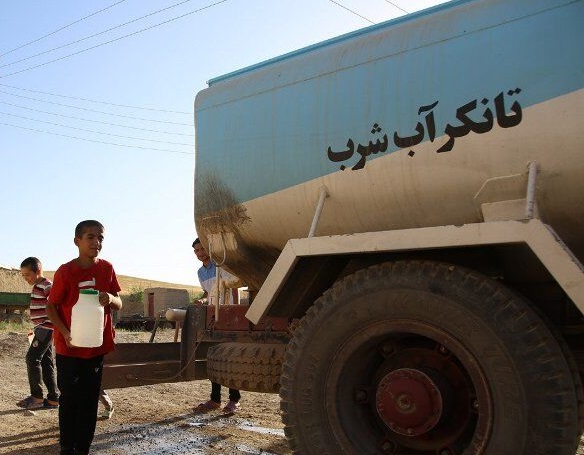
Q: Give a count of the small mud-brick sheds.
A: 1